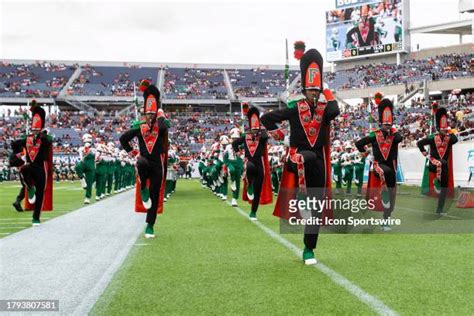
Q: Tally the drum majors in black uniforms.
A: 6